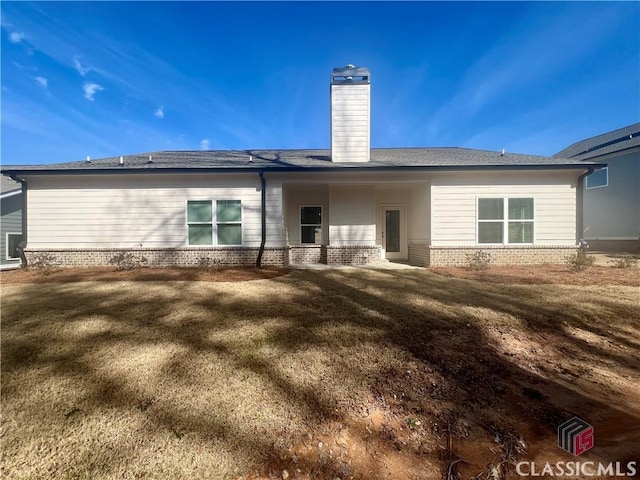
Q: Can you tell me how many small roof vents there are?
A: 5